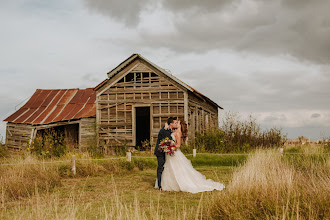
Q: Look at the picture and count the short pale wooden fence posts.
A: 4